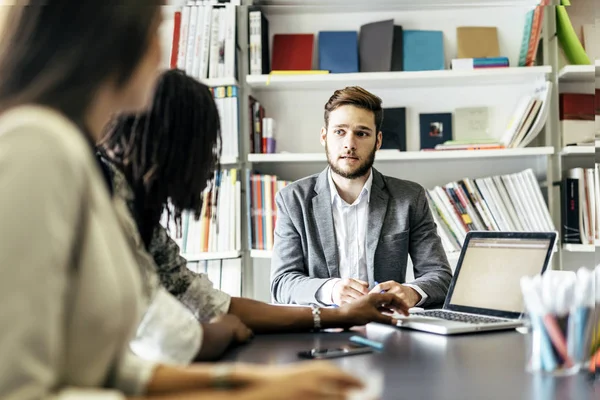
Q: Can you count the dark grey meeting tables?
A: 1